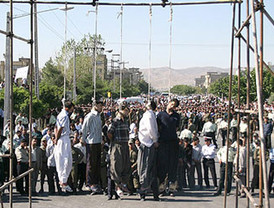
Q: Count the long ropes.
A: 5